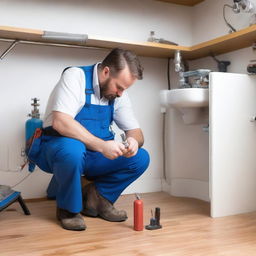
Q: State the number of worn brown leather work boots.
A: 2